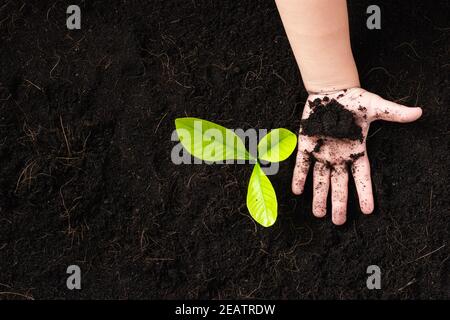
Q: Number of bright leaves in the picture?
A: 3